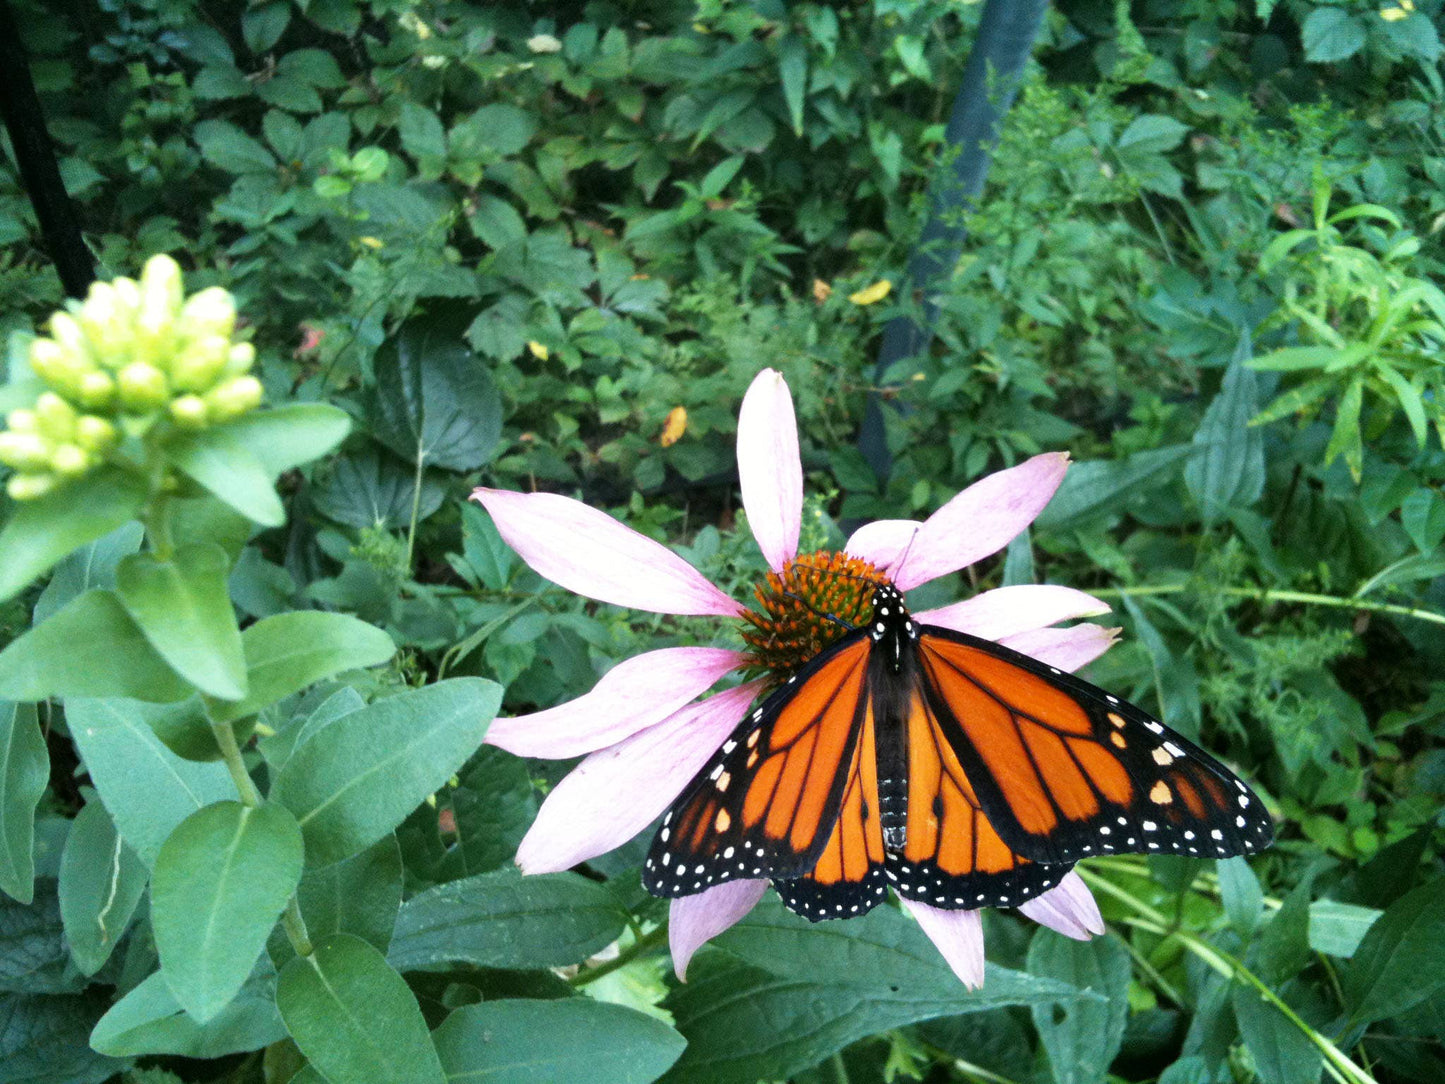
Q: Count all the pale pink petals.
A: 11